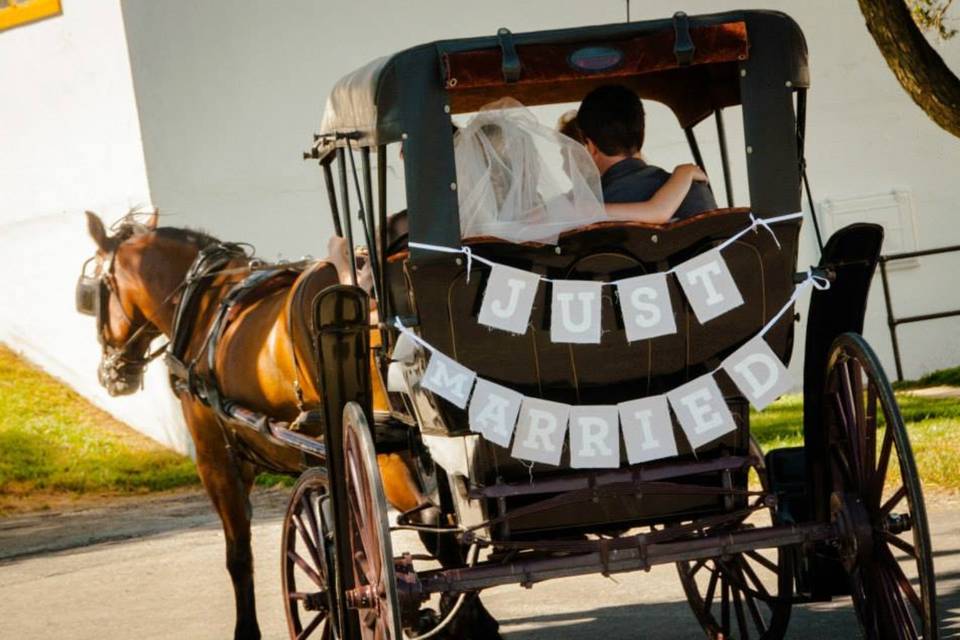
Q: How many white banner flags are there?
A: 11